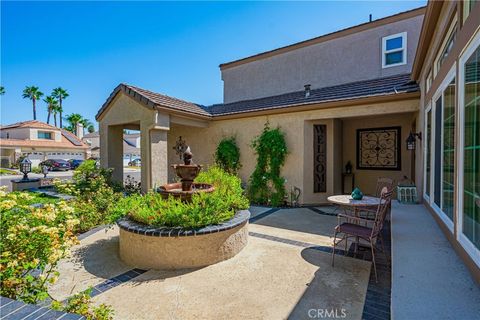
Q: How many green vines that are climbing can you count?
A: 2